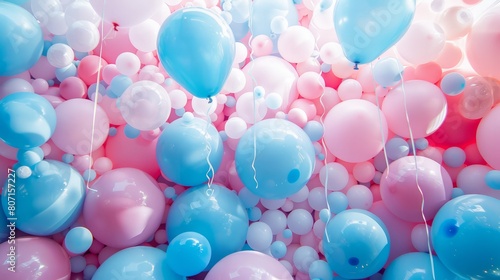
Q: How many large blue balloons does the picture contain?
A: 12